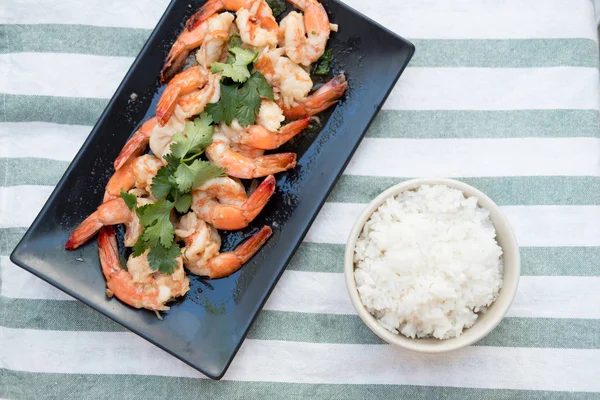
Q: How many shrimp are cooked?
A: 13